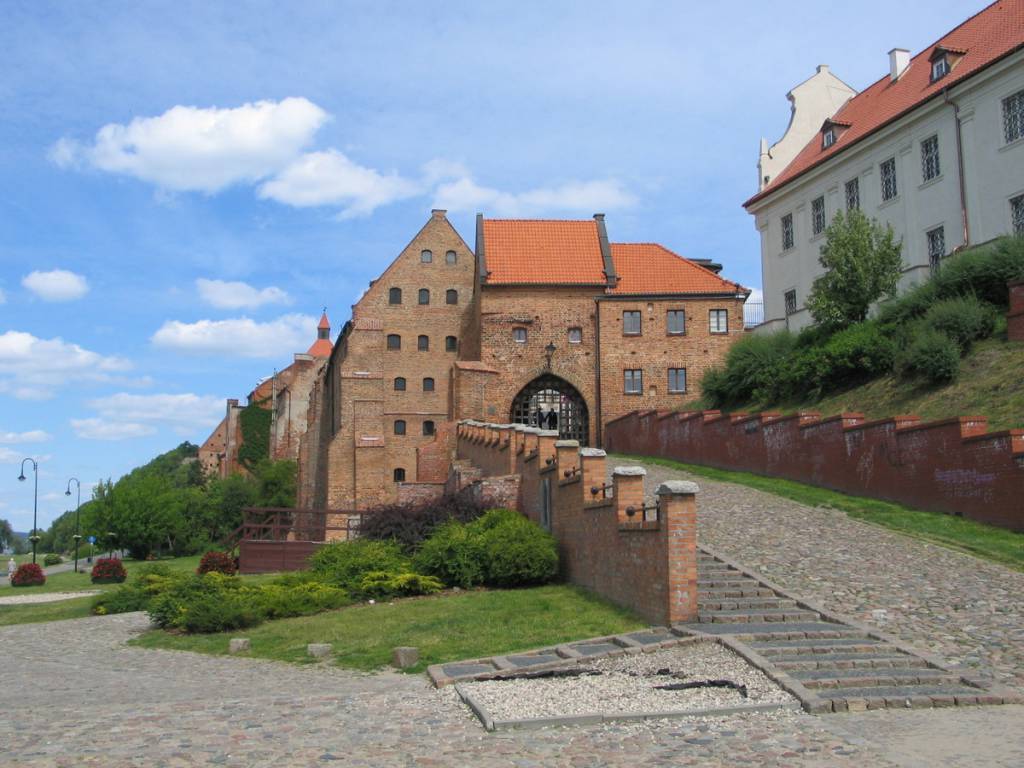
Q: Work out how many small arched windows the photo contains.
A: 13